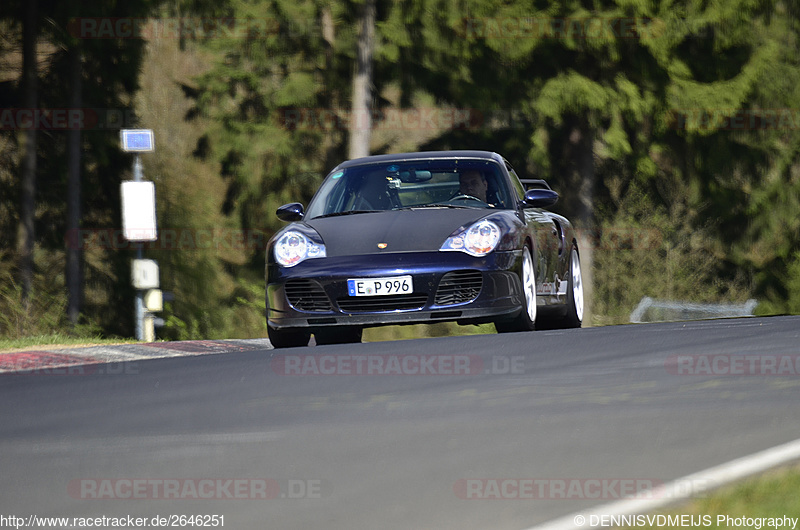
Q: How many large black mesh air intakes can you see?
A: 3